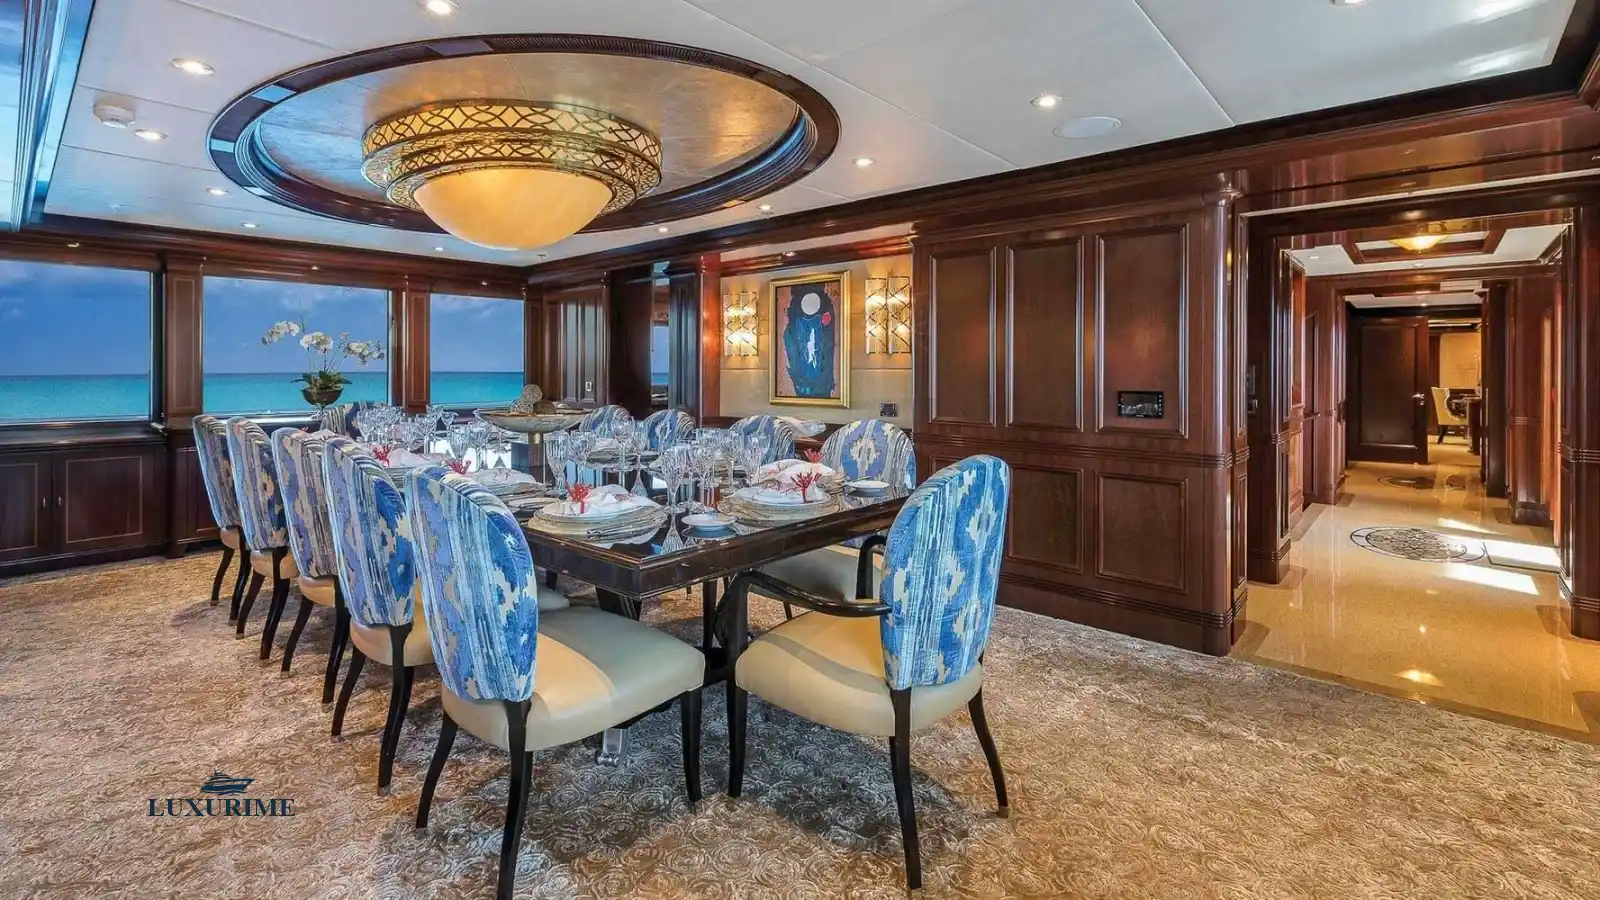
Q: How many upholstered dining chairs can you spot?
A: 11